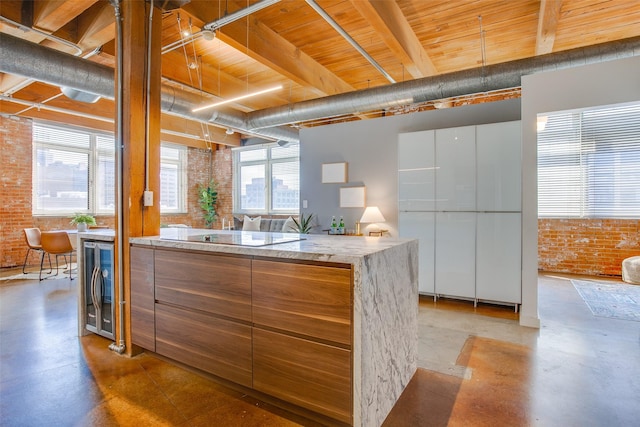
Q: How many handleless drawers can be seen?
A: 4